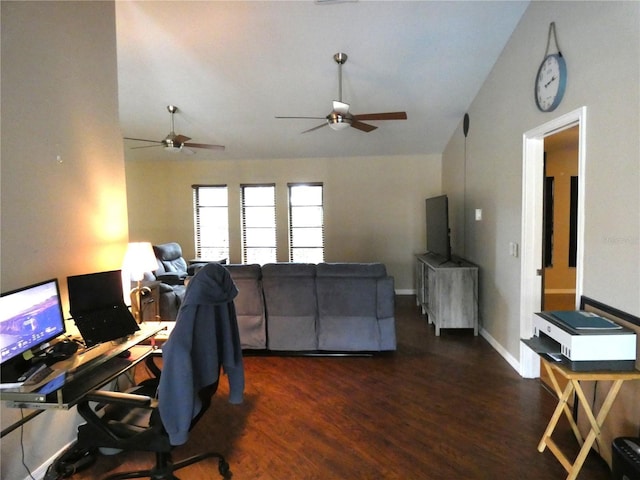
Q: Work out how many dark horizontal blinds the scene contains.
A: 3